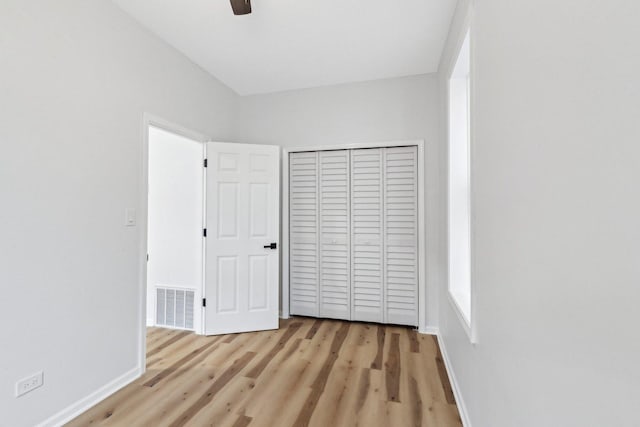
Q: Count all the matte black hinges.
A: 3